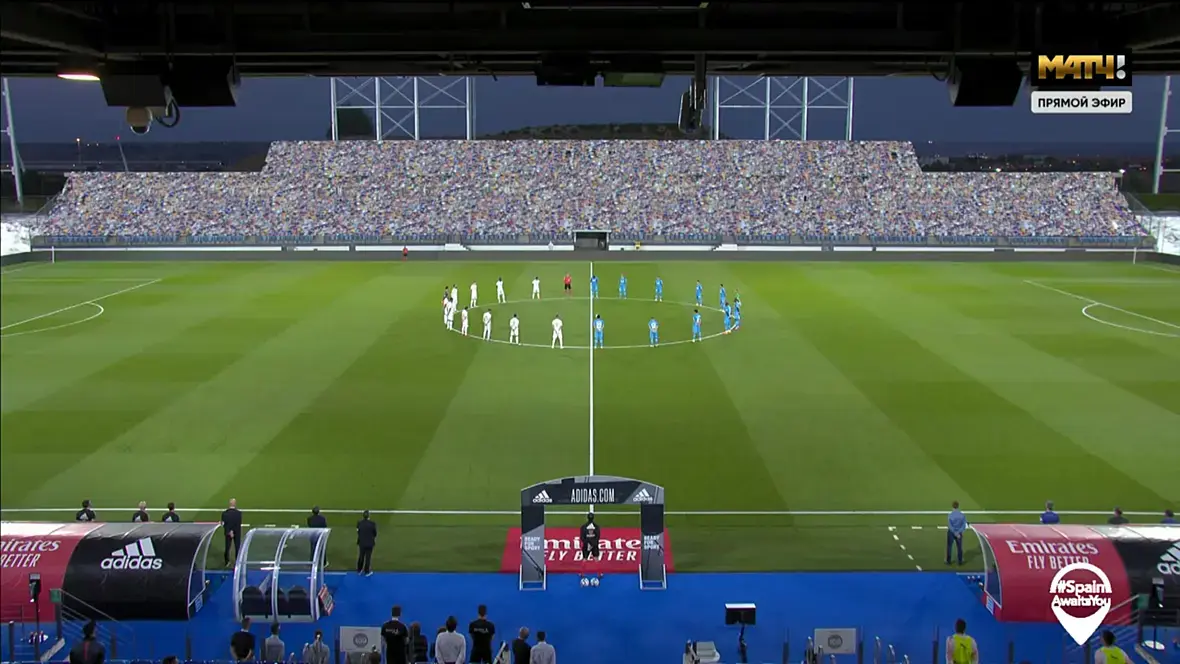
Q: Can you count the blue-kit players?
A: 10